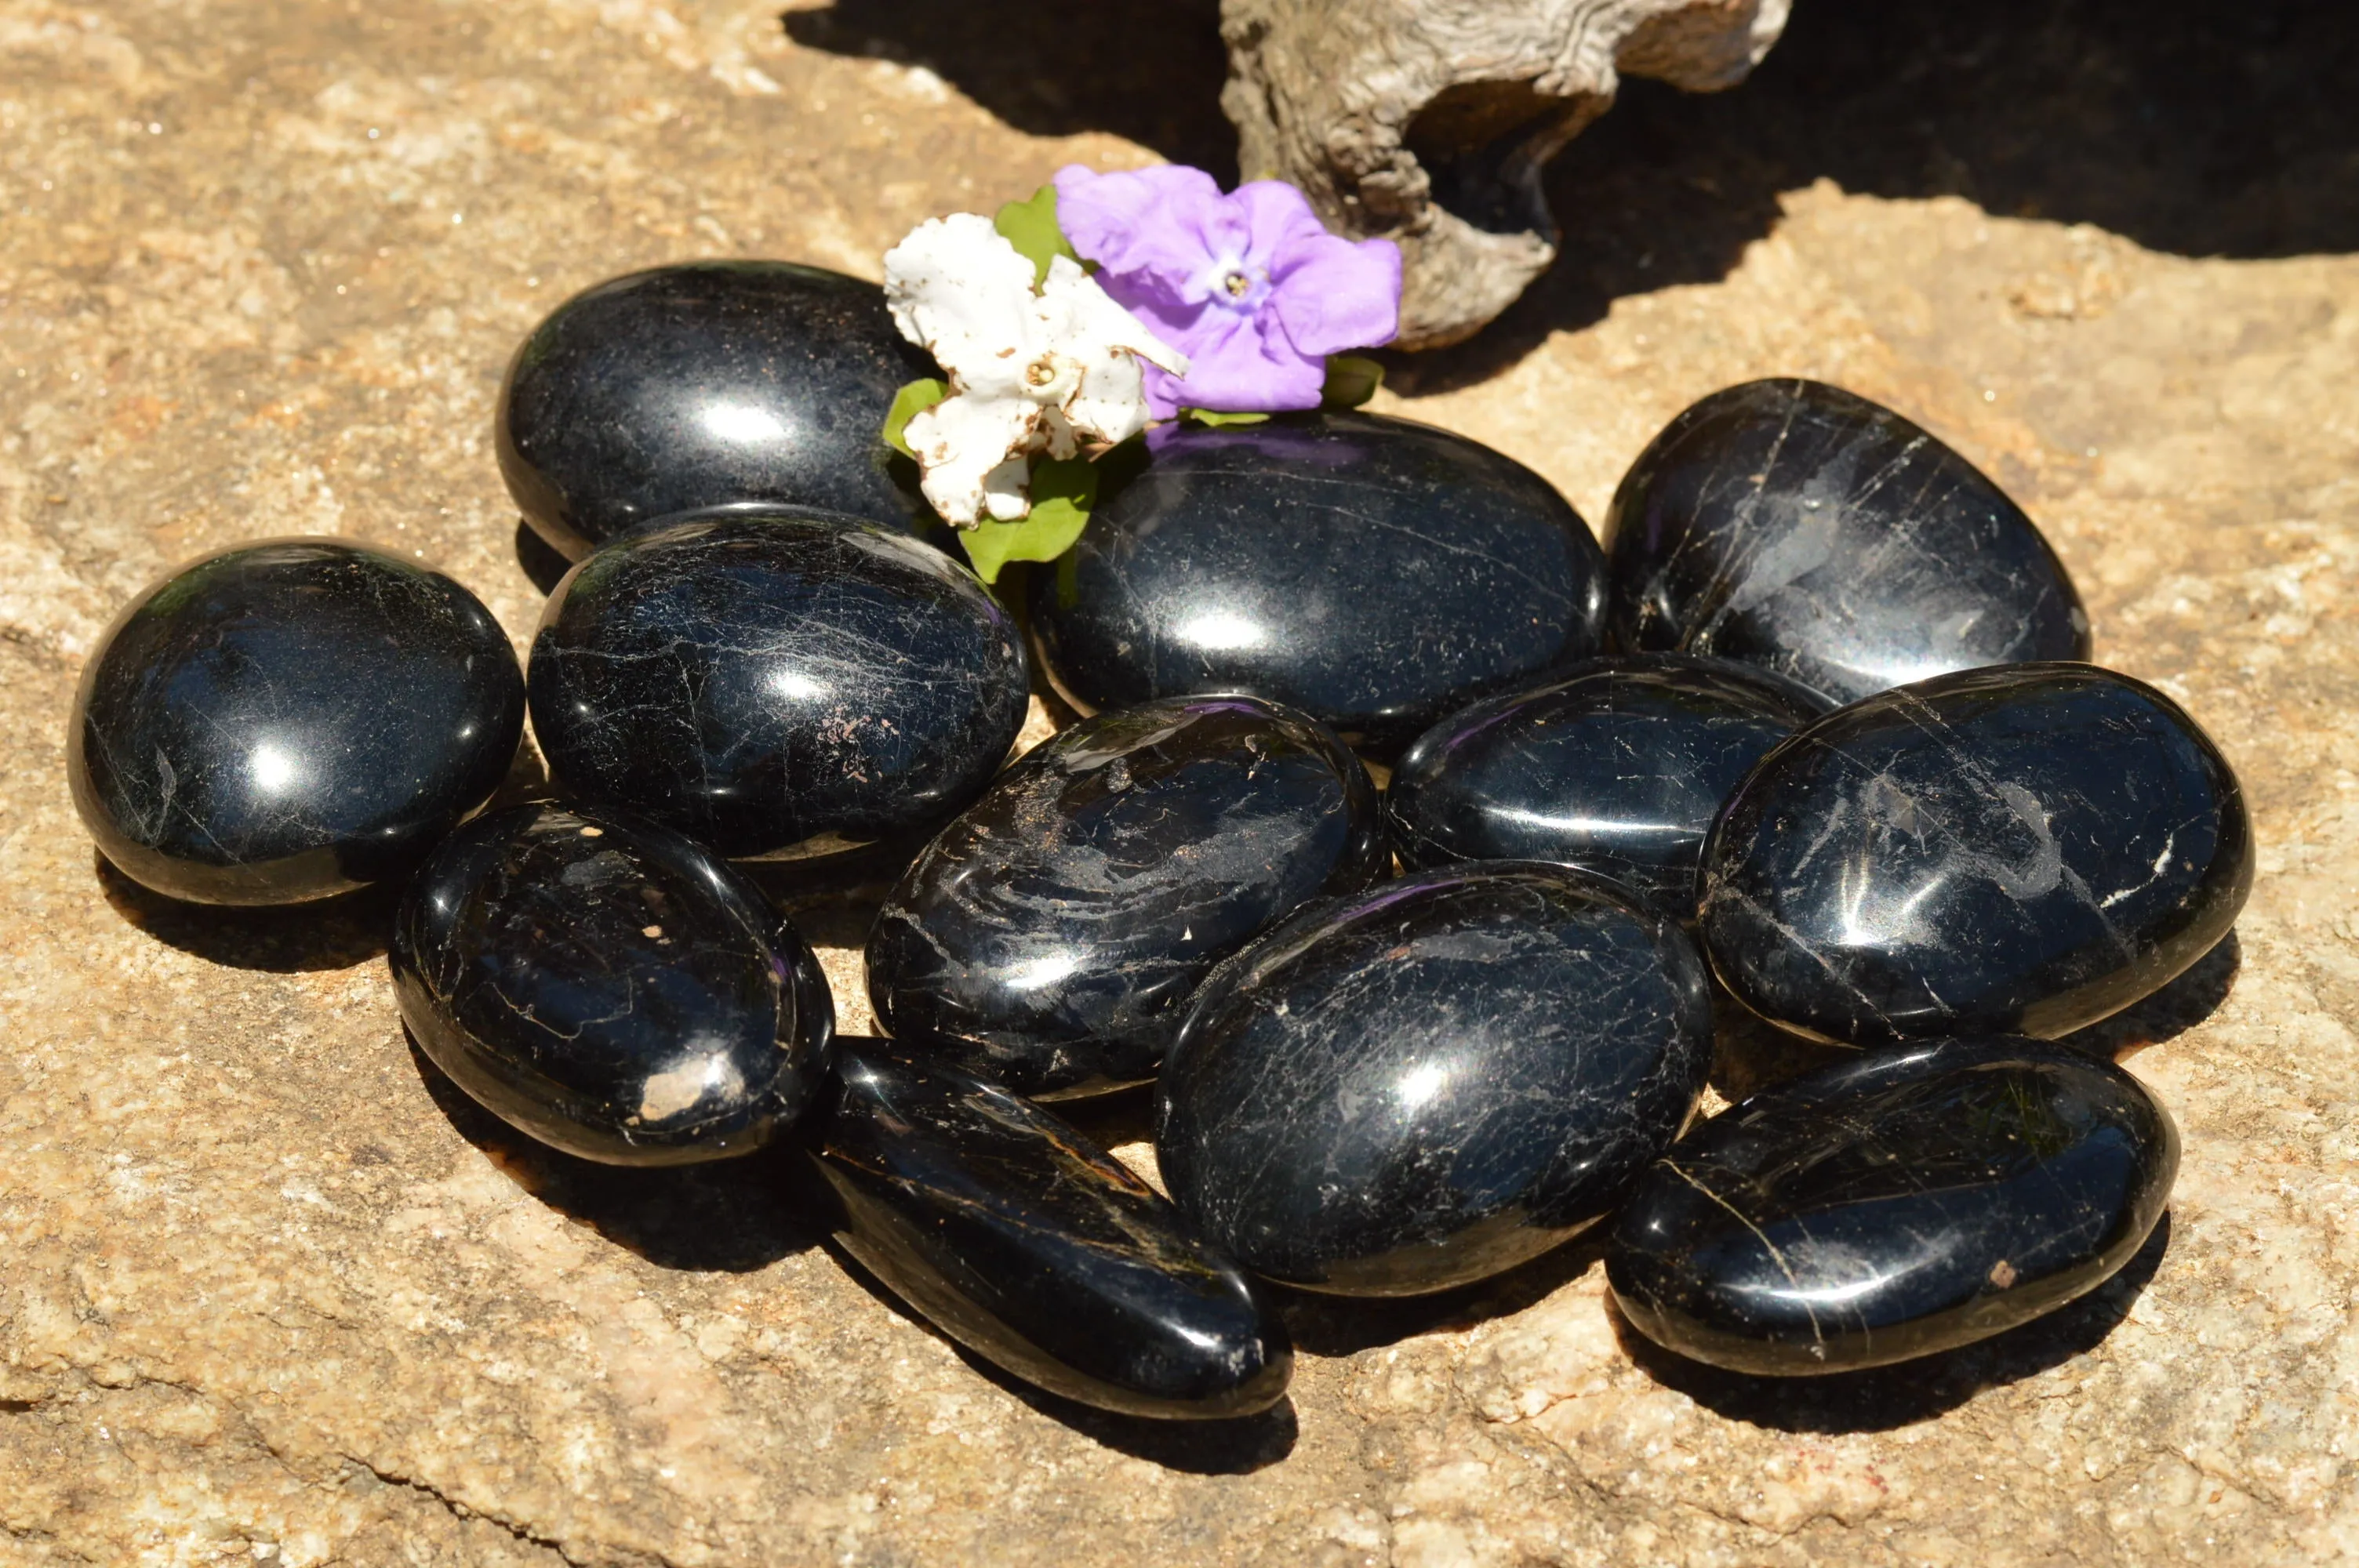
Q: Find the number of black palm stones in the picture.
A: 12